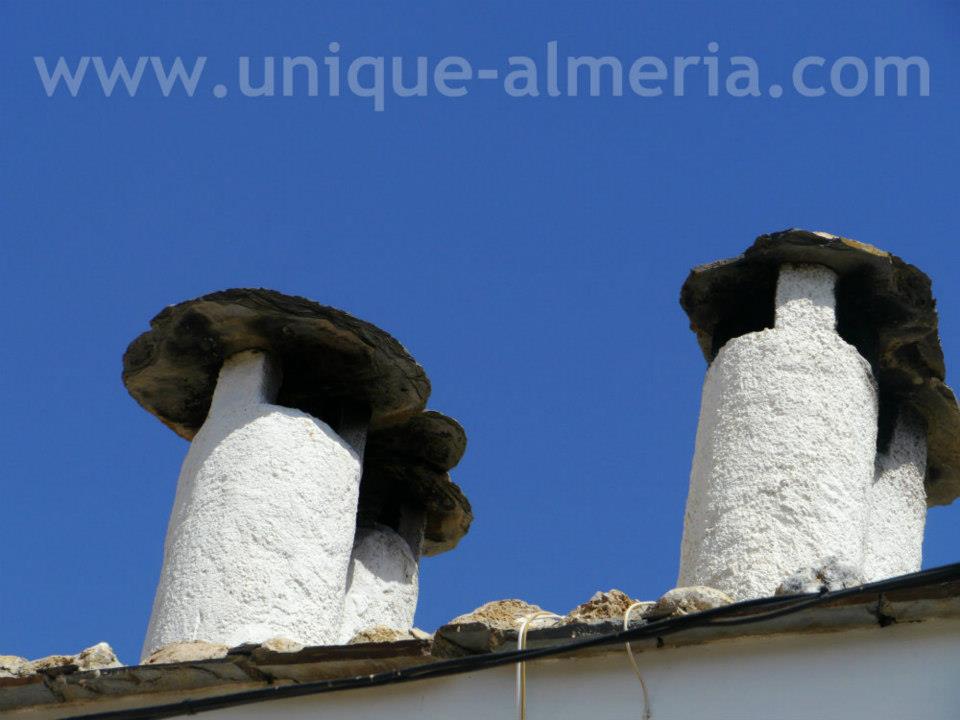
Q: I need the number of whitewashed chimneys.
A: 4